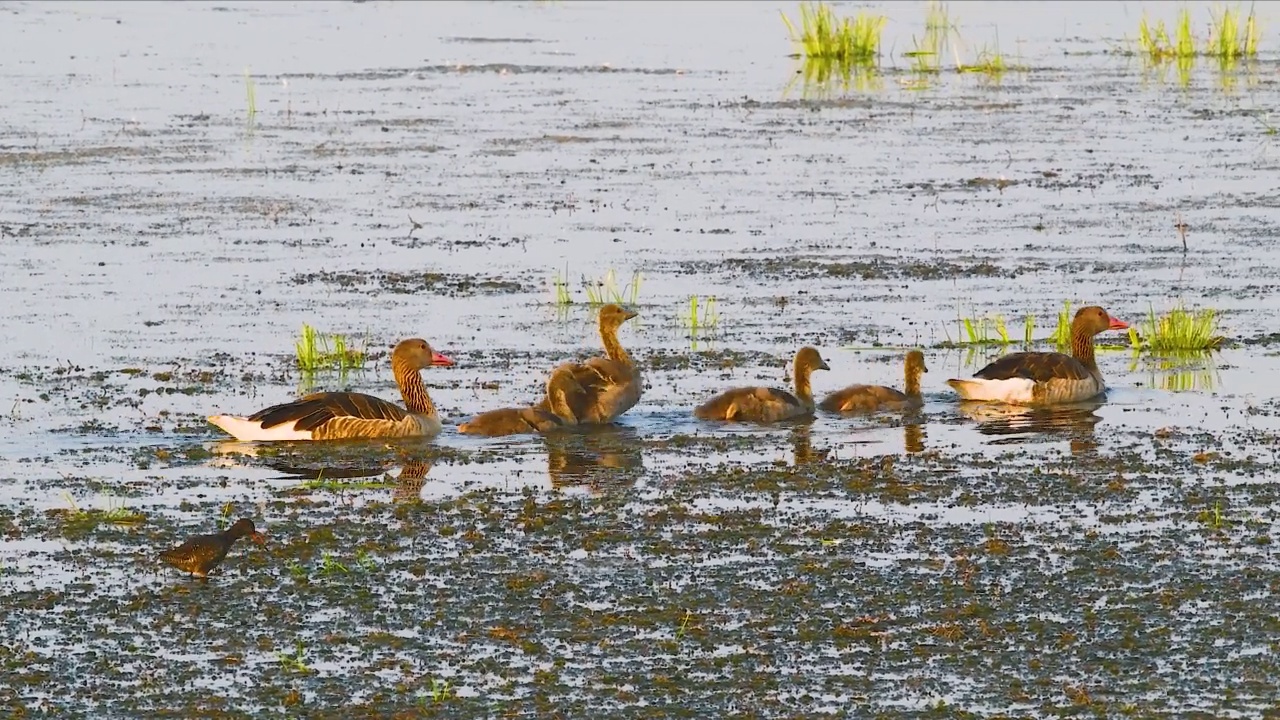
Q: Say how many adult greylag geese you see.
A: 2